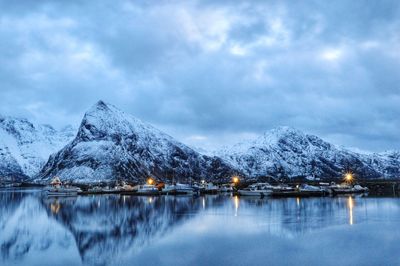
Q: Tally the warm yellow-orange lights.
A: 3